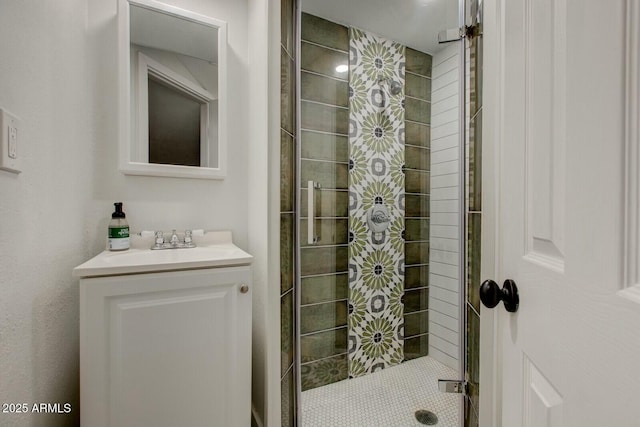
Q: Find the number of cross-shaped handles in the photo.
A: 0